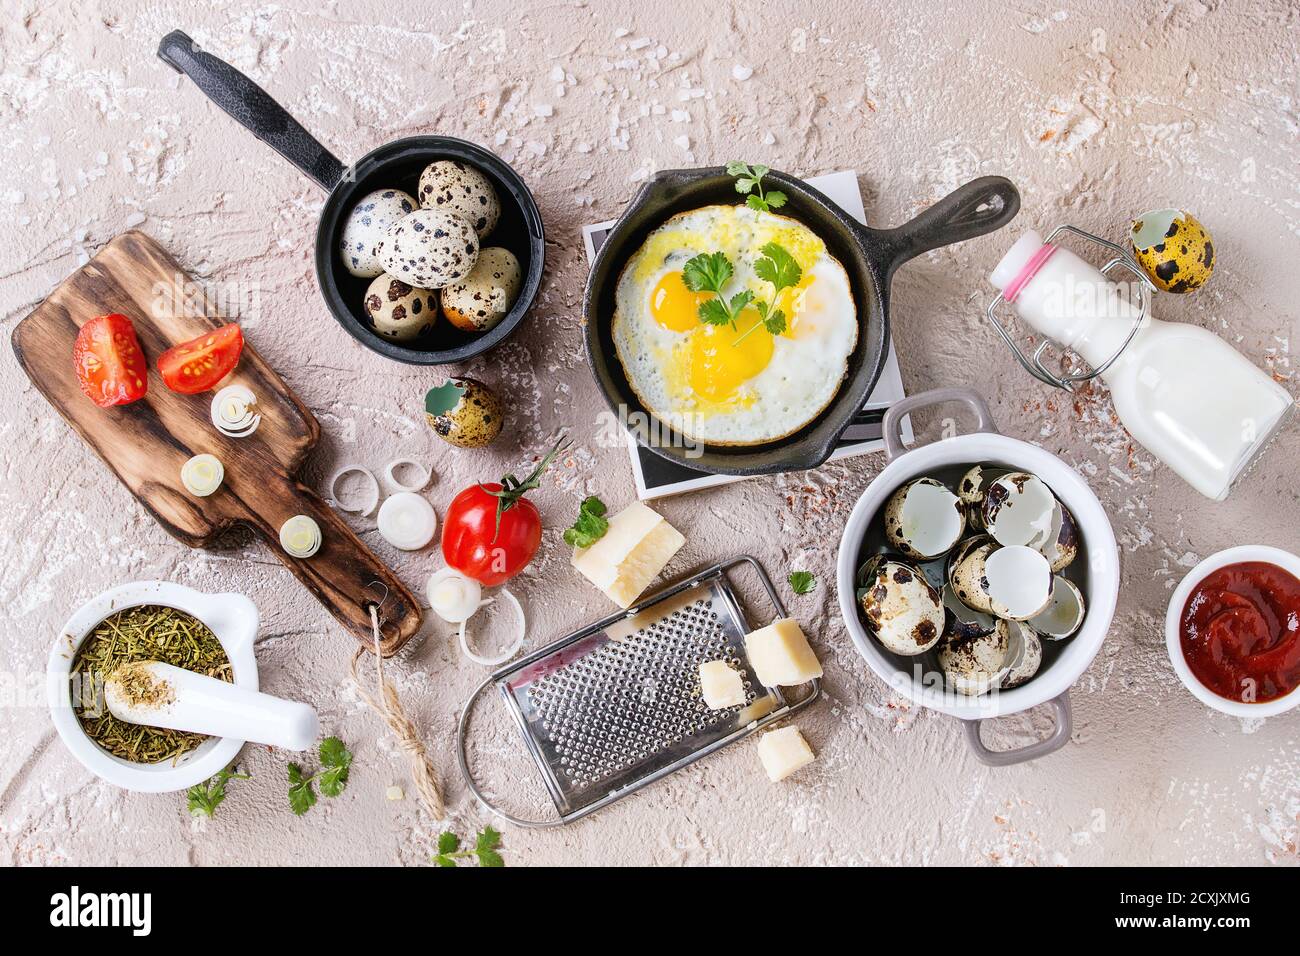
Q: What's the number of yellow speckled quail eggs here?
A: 2